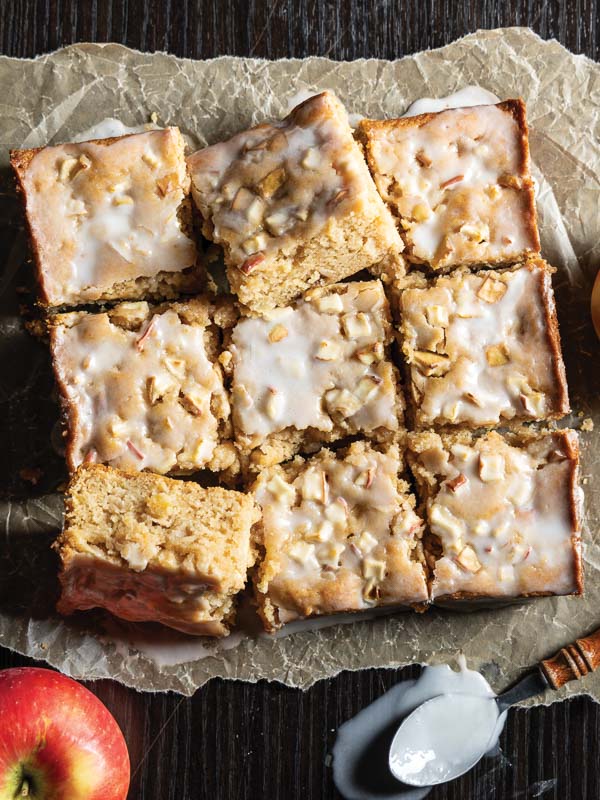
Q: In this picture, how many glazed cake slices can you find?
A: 9